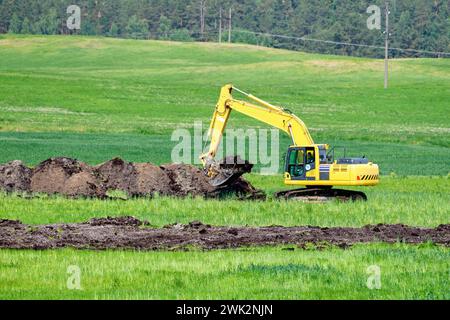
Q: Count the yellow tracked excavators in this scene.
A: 1